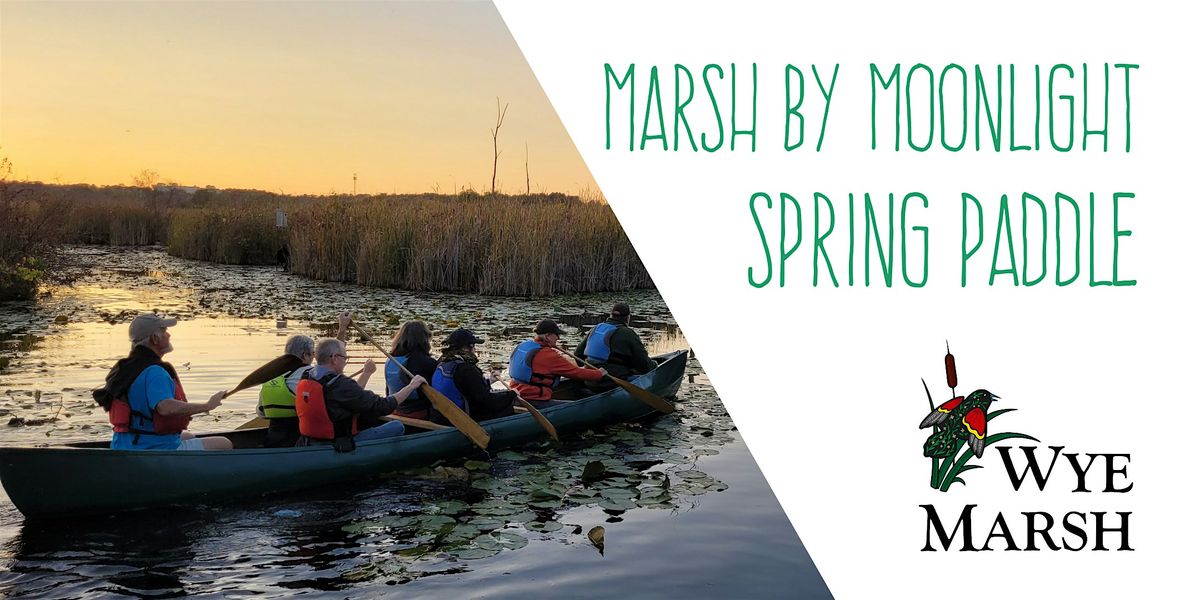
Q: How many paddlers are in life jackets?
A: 7